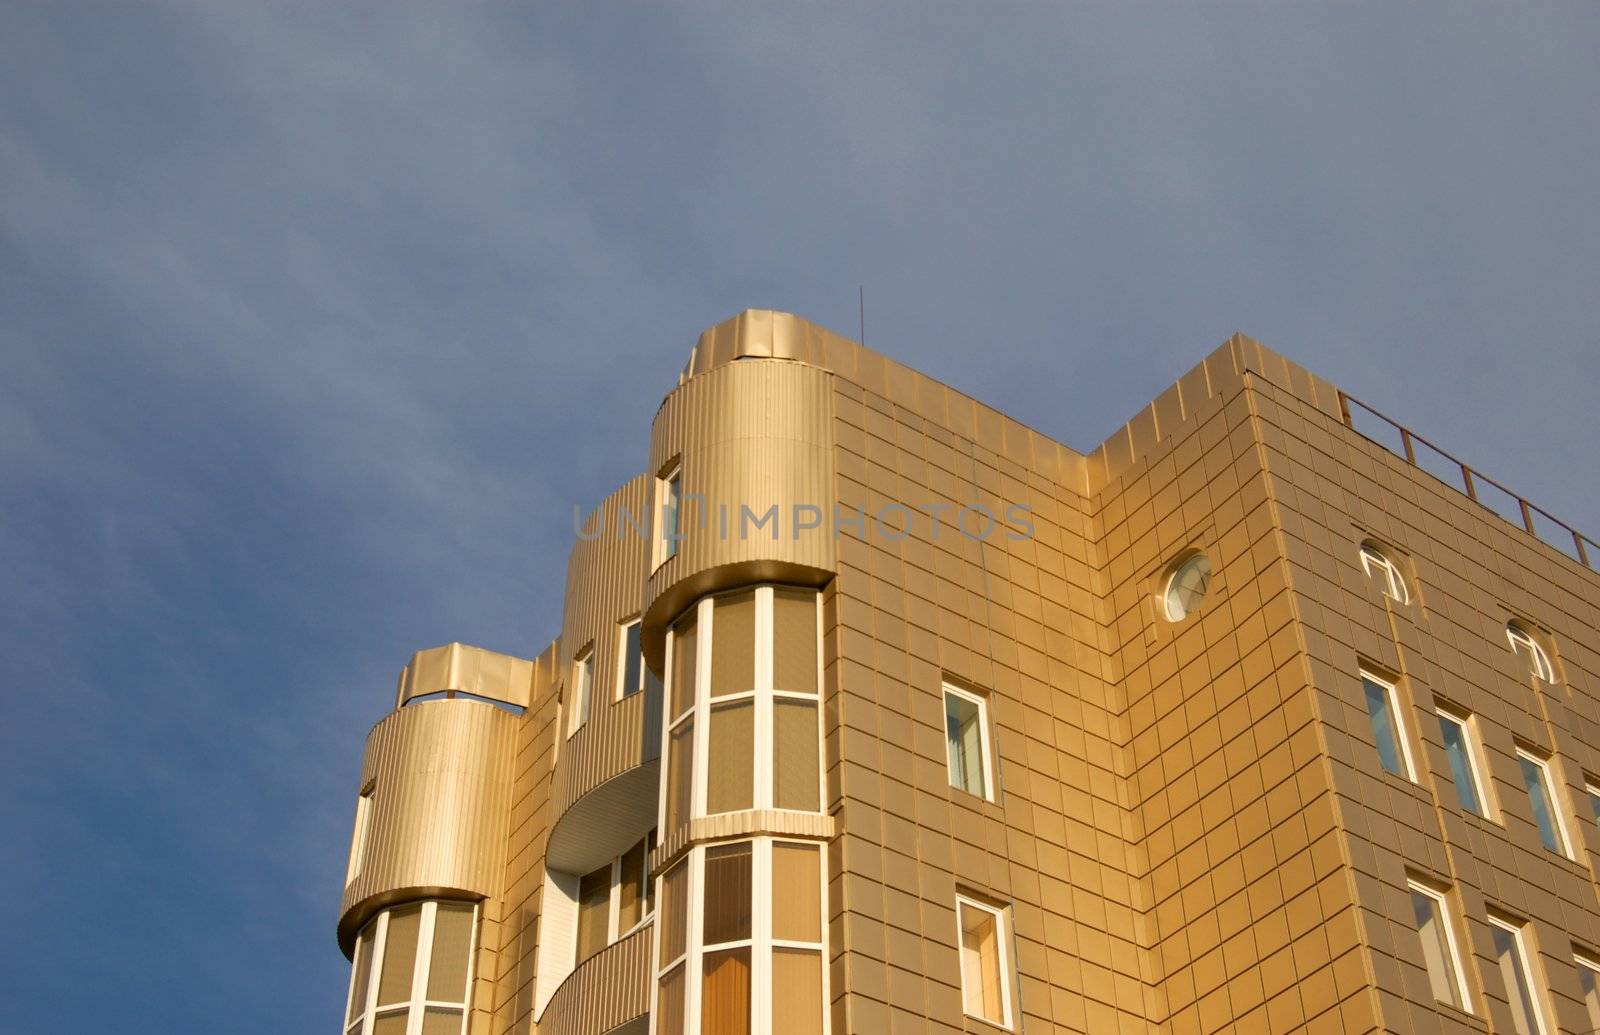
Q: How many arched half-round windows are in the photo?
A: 2